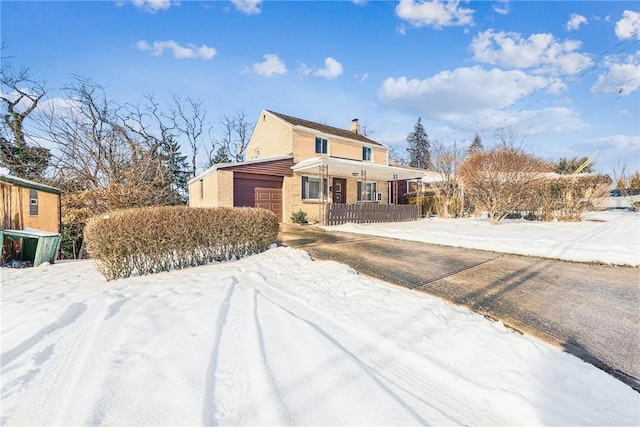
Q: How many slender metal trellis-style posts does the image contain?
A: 4